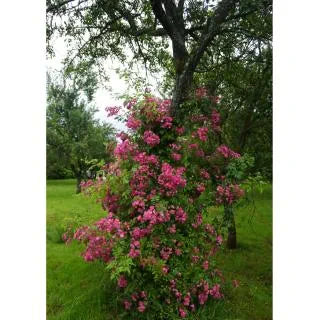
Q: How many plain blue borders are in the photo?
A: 0